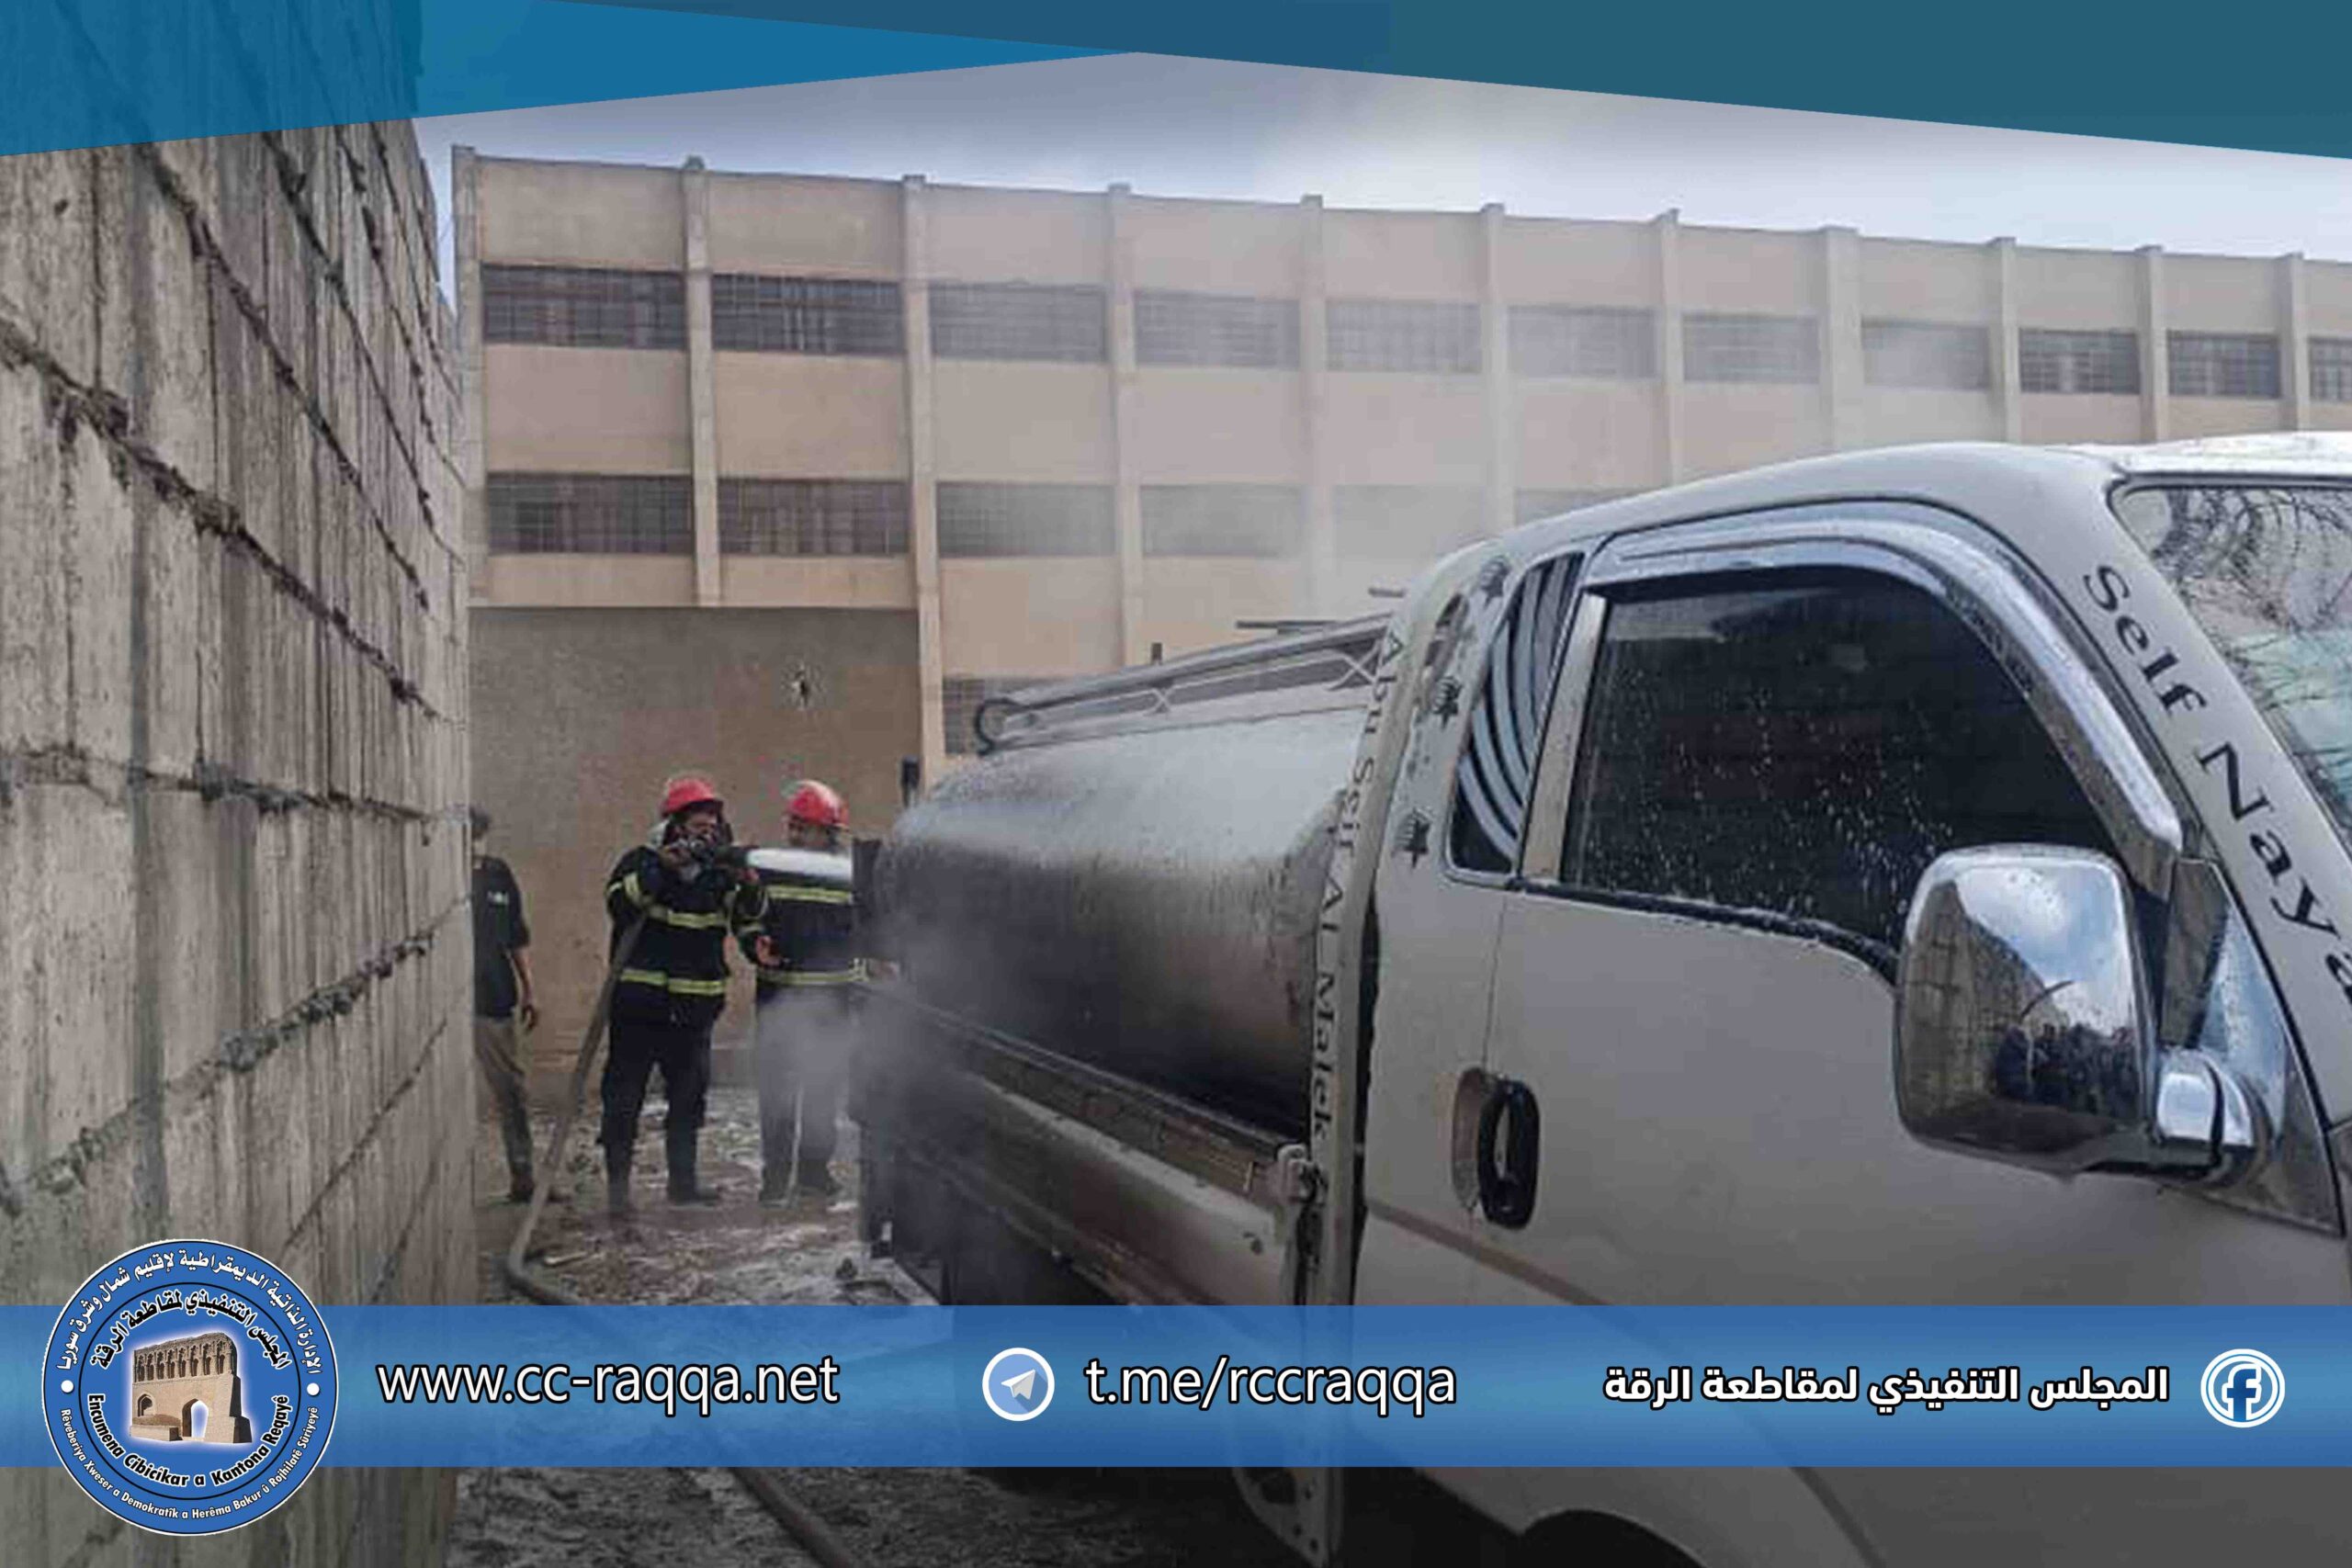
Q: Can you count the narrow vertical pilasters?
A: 11